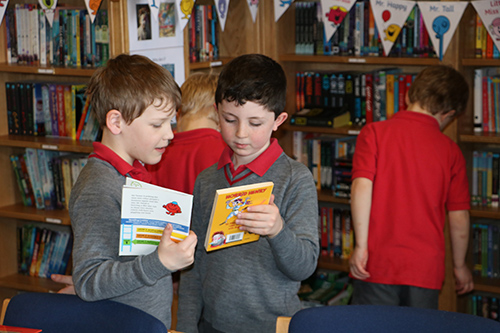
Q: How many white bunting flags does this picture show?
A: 12